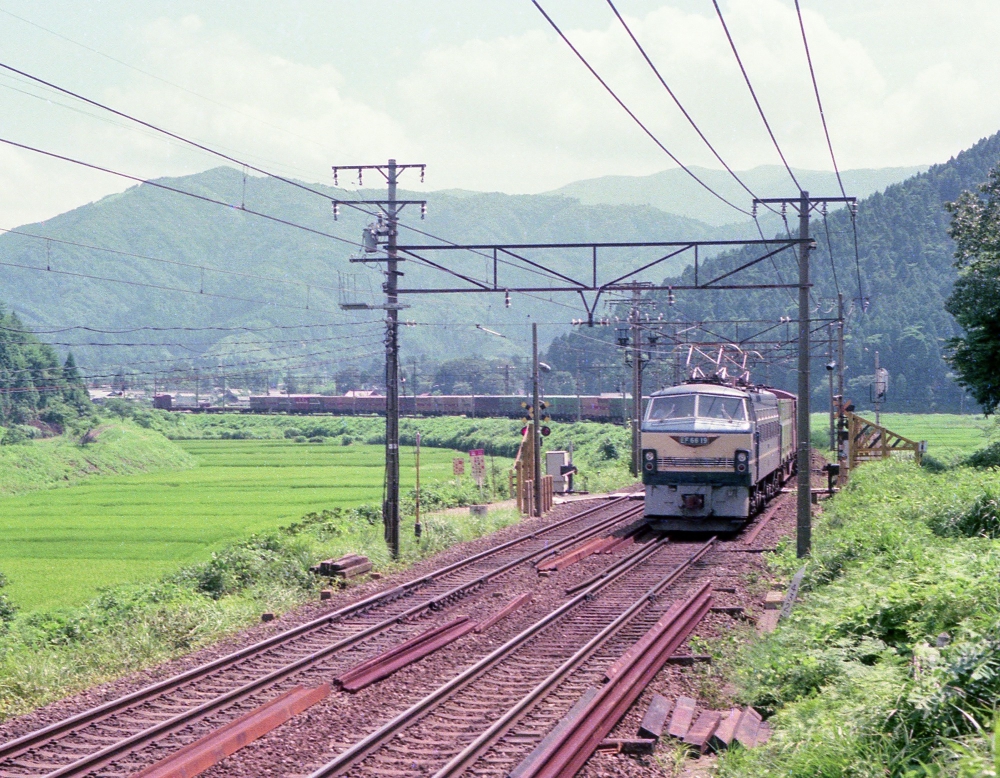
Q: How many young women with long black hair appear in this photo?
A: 0